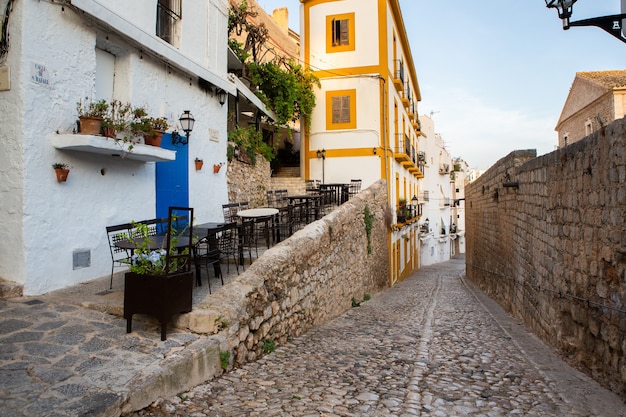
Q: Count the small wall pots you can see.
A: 3